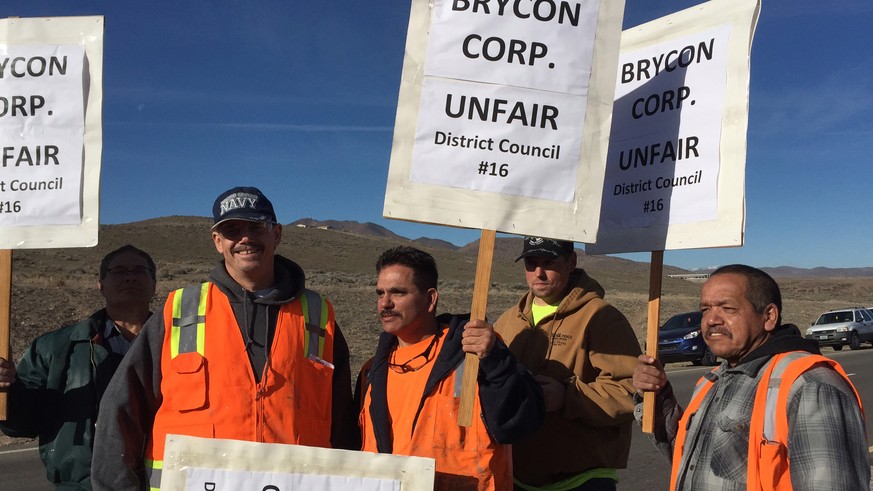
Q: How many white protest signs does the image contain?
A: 4